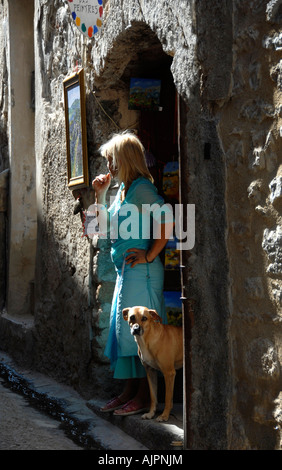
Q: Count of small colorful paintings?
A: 4